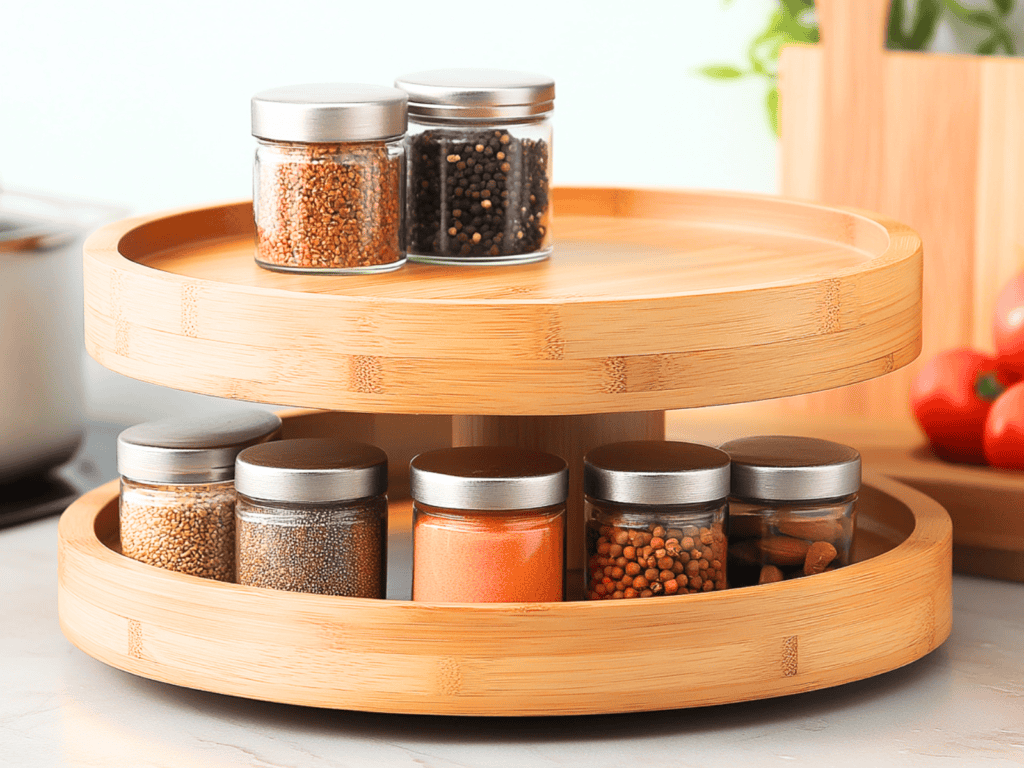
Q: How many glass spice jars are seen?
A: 7